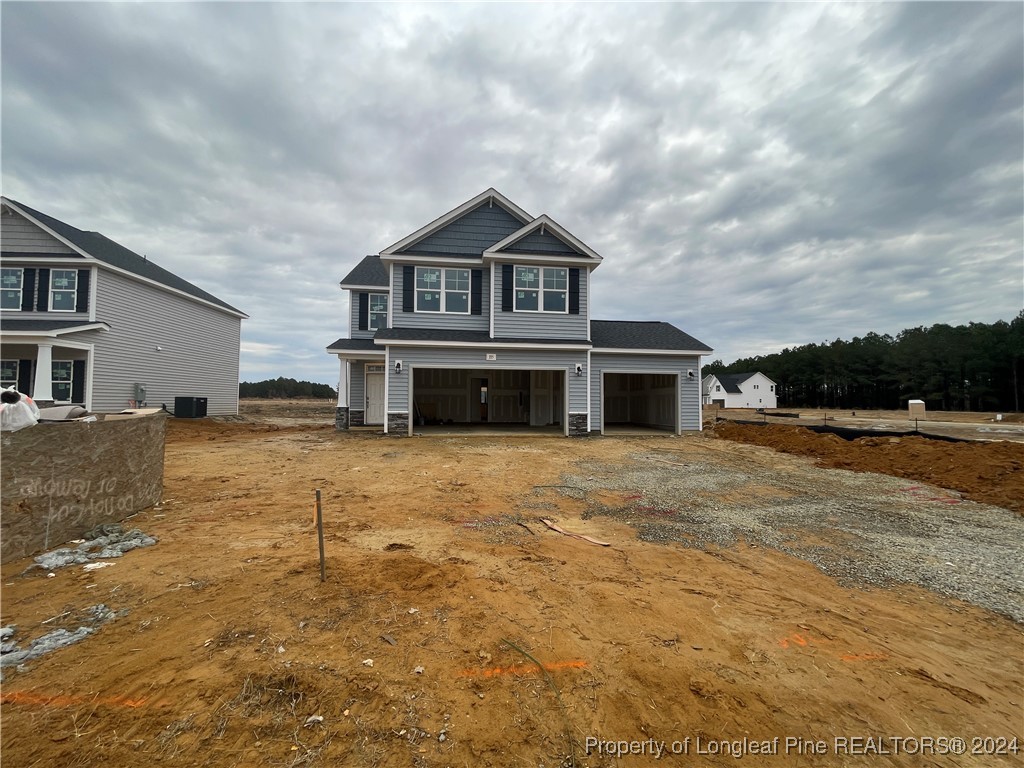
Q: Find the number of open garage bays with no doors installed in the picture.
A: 2